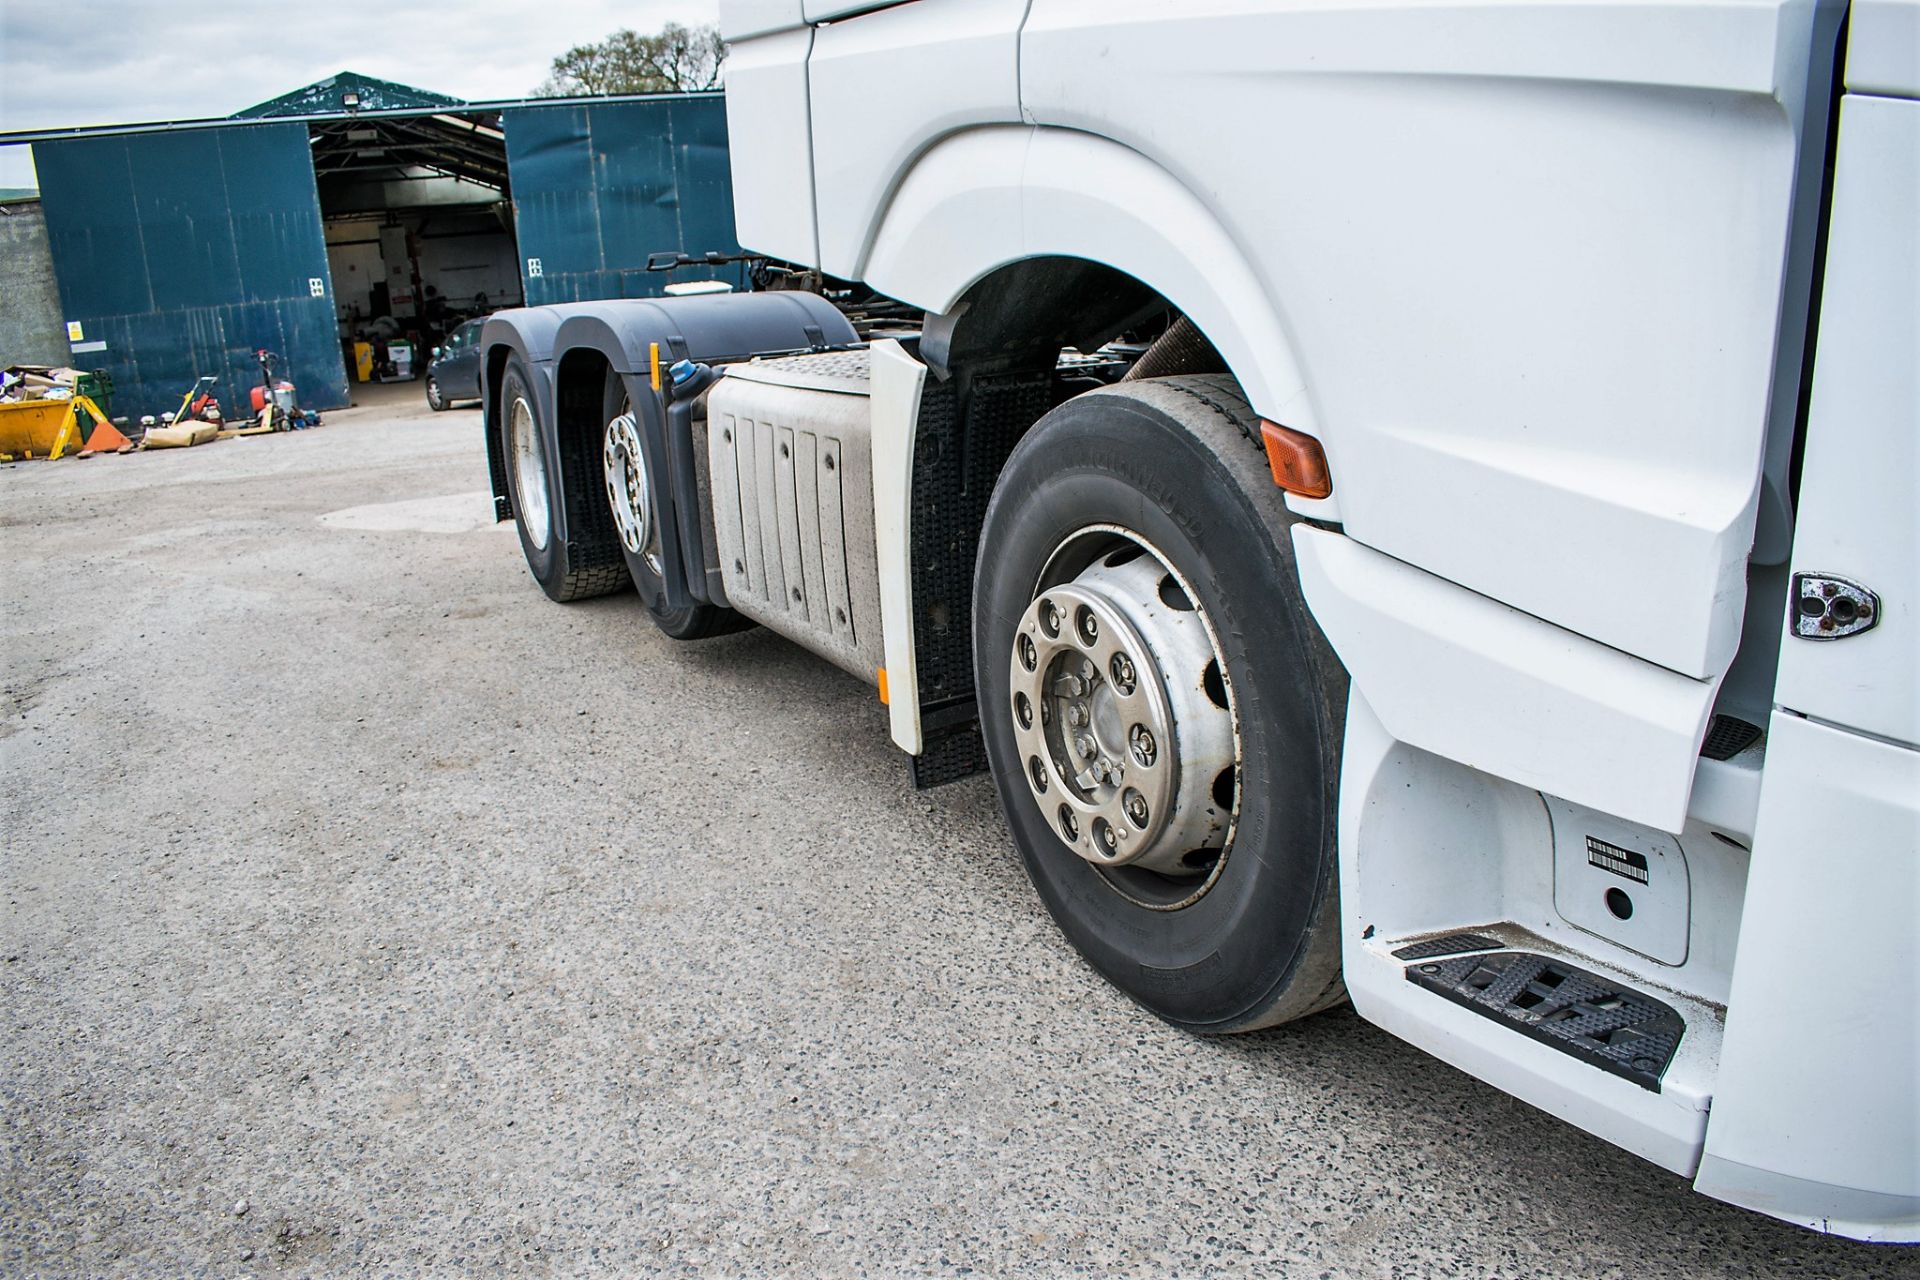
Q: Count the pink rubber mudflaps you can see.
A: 0